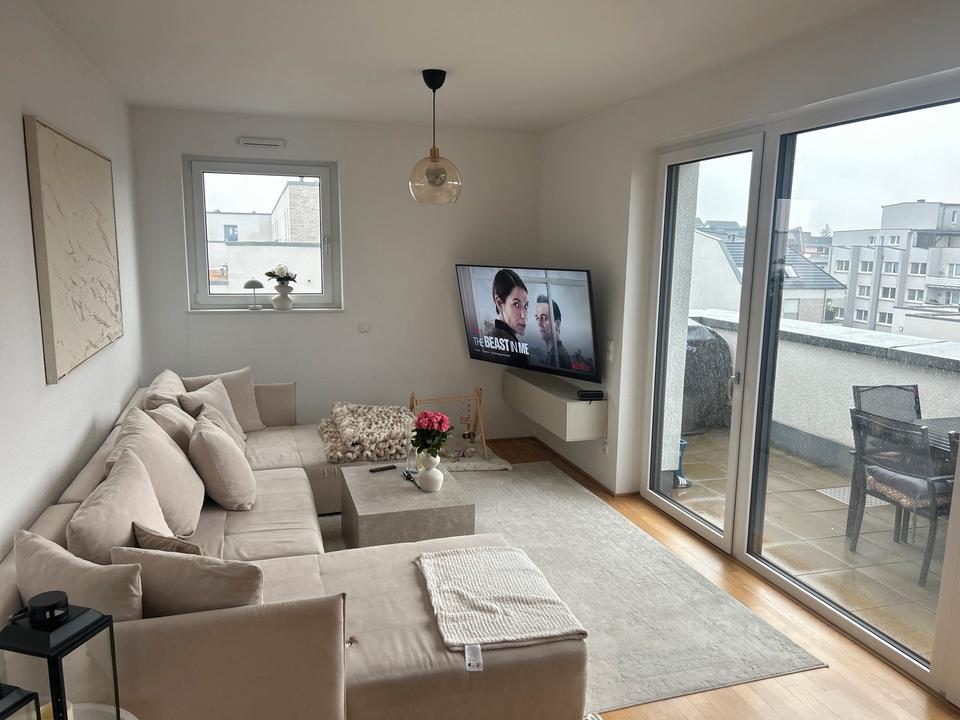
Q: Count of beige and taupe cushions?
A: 11